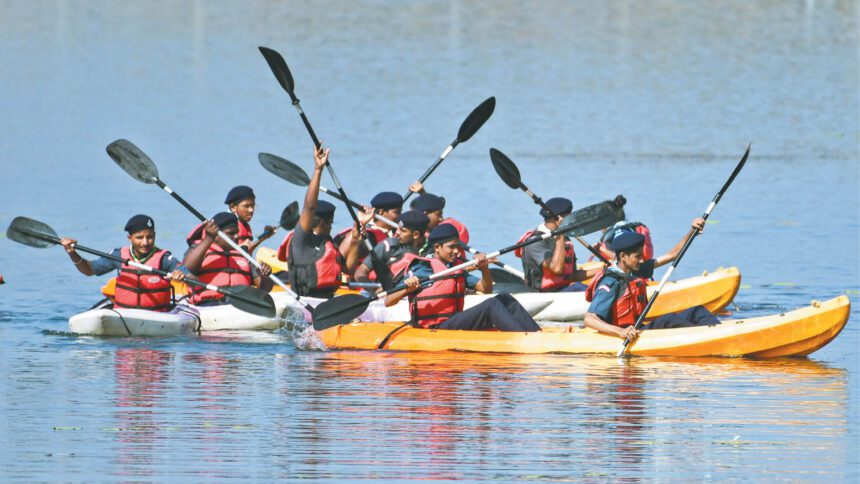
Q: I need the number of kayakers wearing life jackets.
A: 11